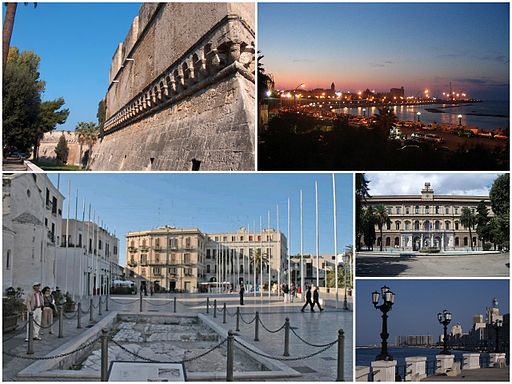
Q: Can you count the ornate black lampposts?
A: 3